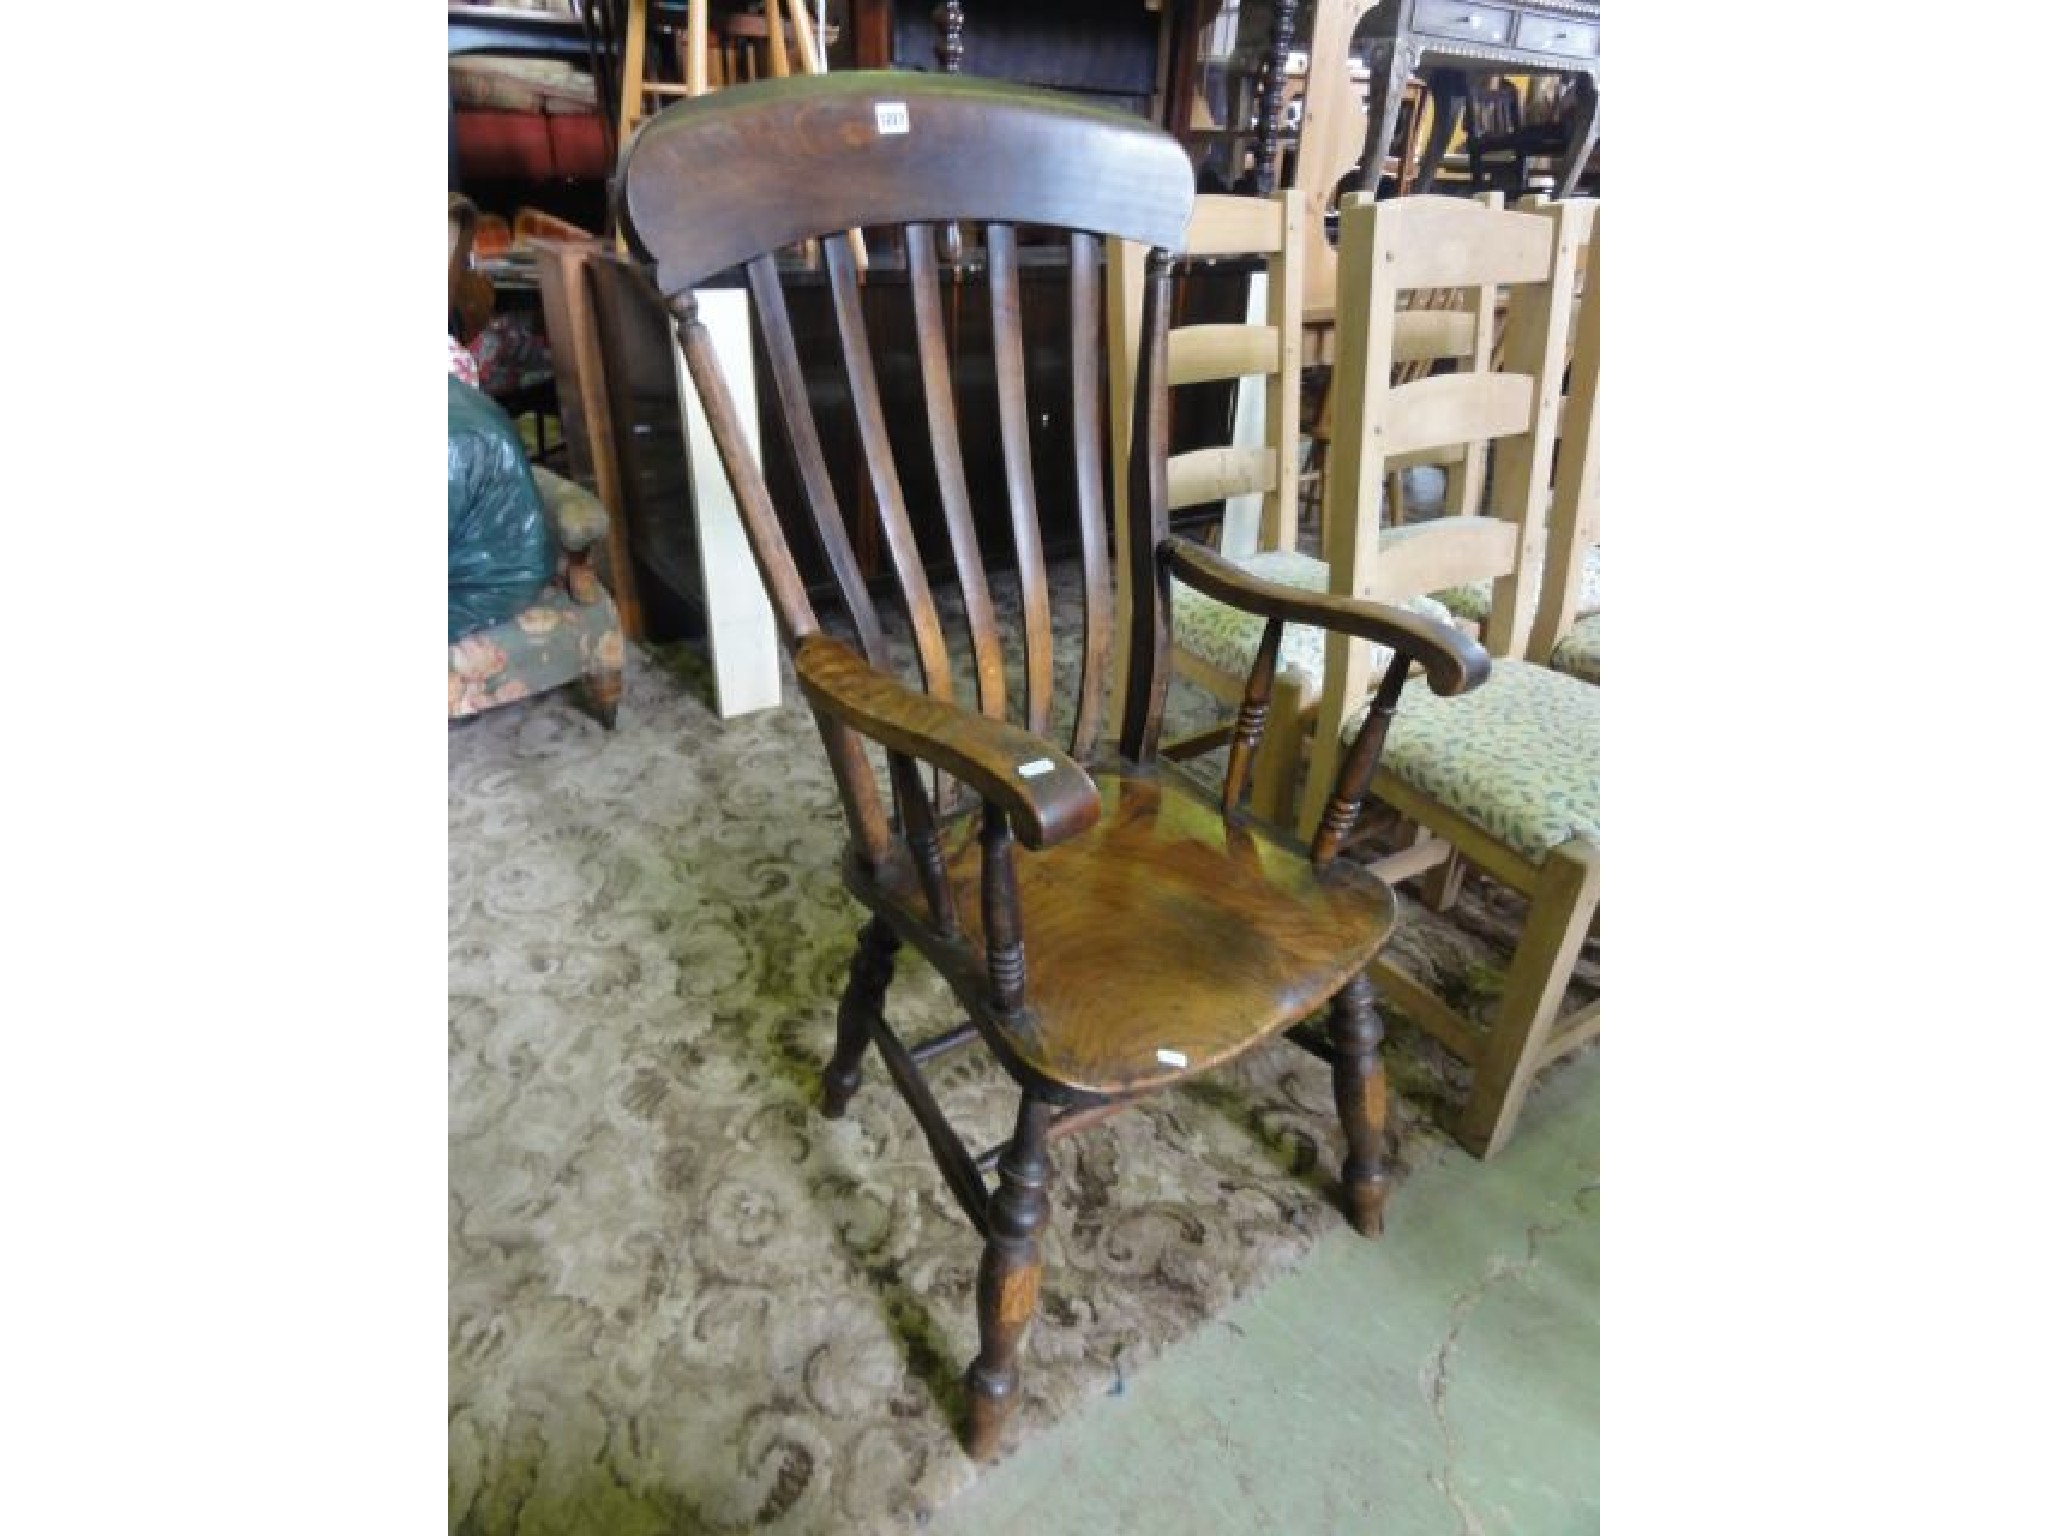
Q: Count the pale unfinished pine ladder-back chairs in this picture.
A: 4